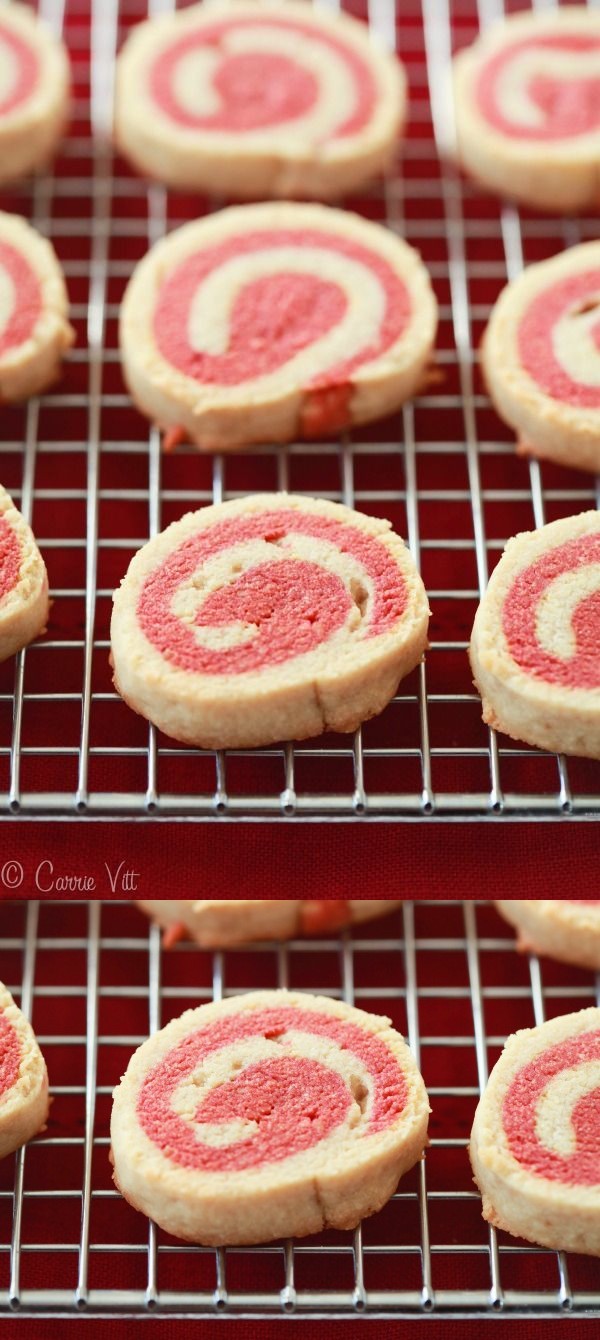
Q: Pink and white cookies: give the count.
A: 14